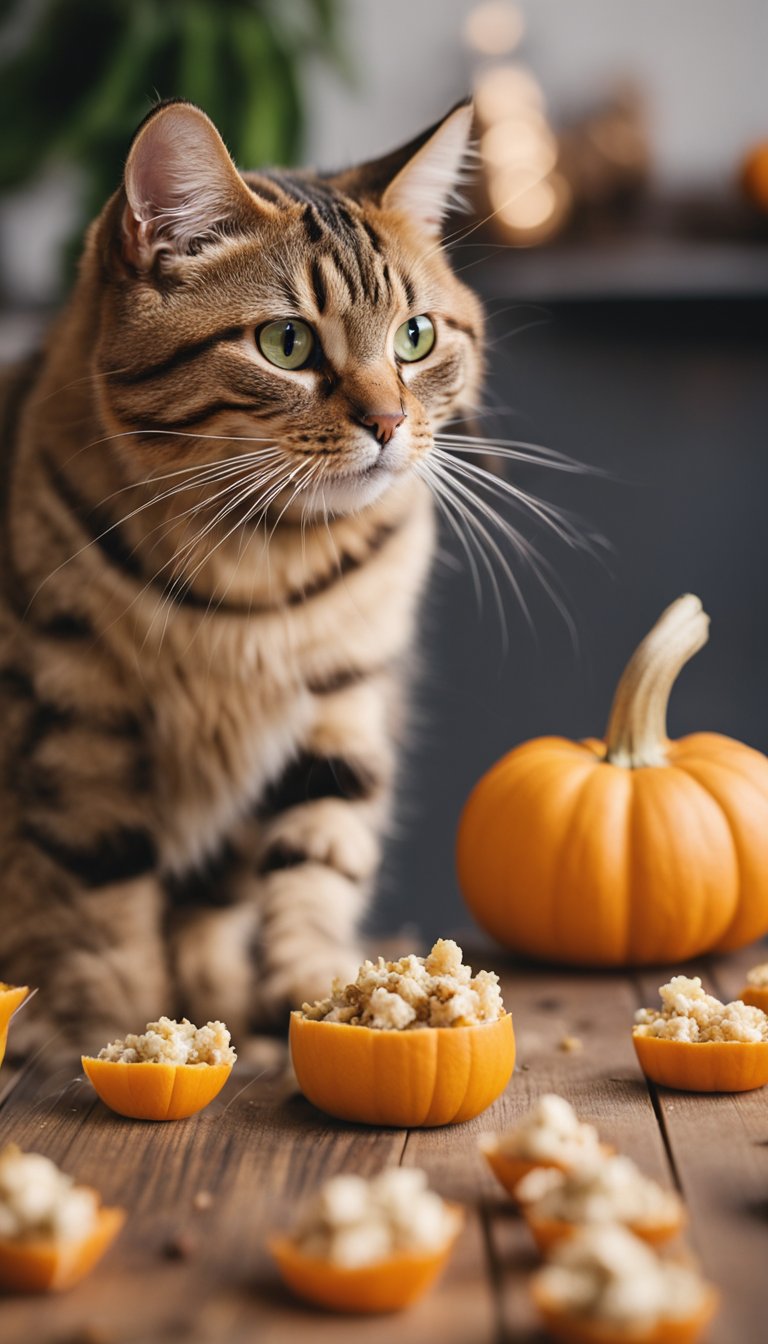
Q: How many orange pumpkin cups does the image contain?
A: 10